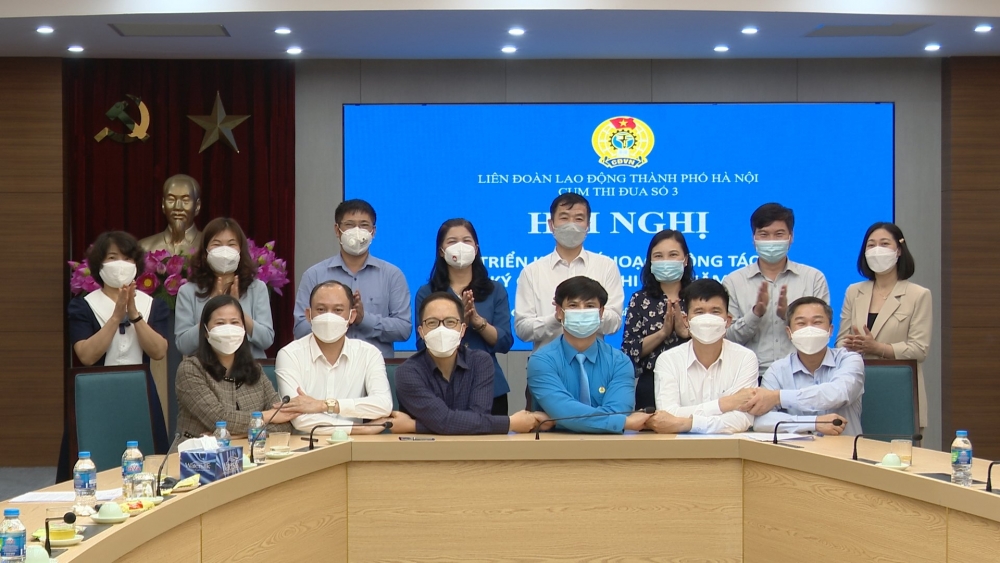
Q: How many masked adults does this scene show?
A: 14